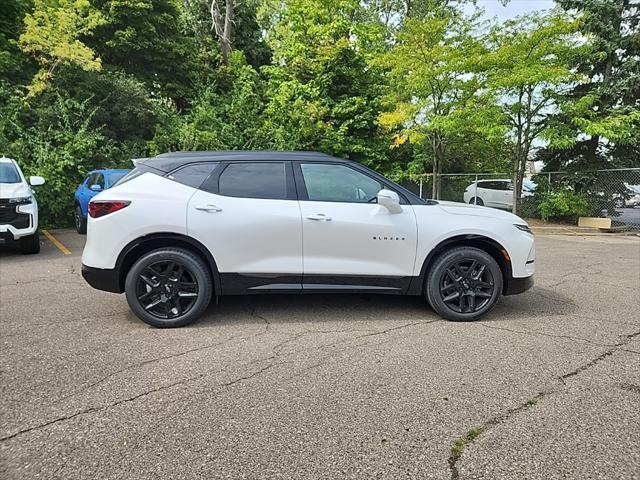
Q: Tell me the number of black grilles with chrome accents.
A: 1